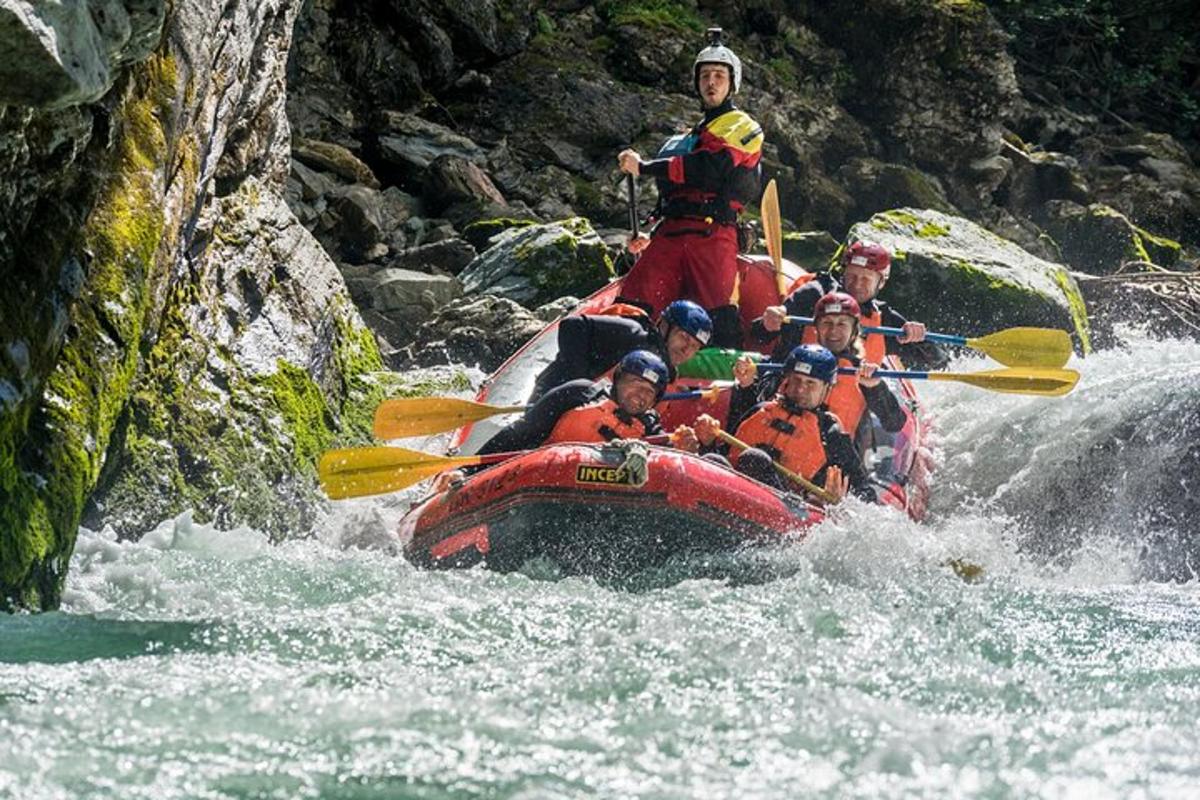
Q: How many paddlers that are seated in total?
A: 5